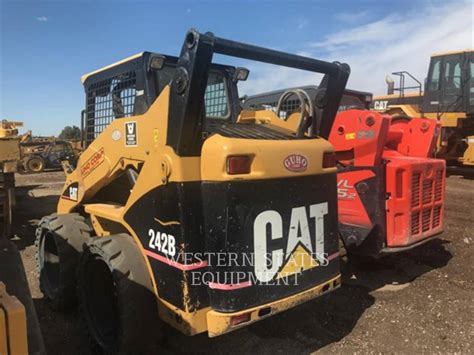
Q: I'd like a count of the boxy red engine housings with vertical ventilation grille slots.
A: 1